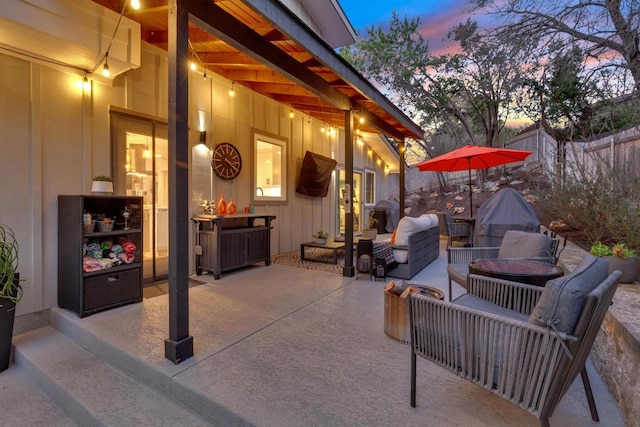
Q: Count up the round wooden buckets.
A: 1